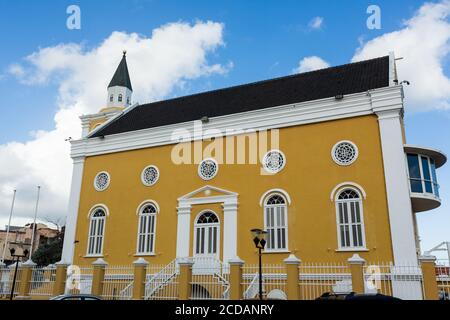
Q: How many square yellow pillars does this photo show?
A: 9